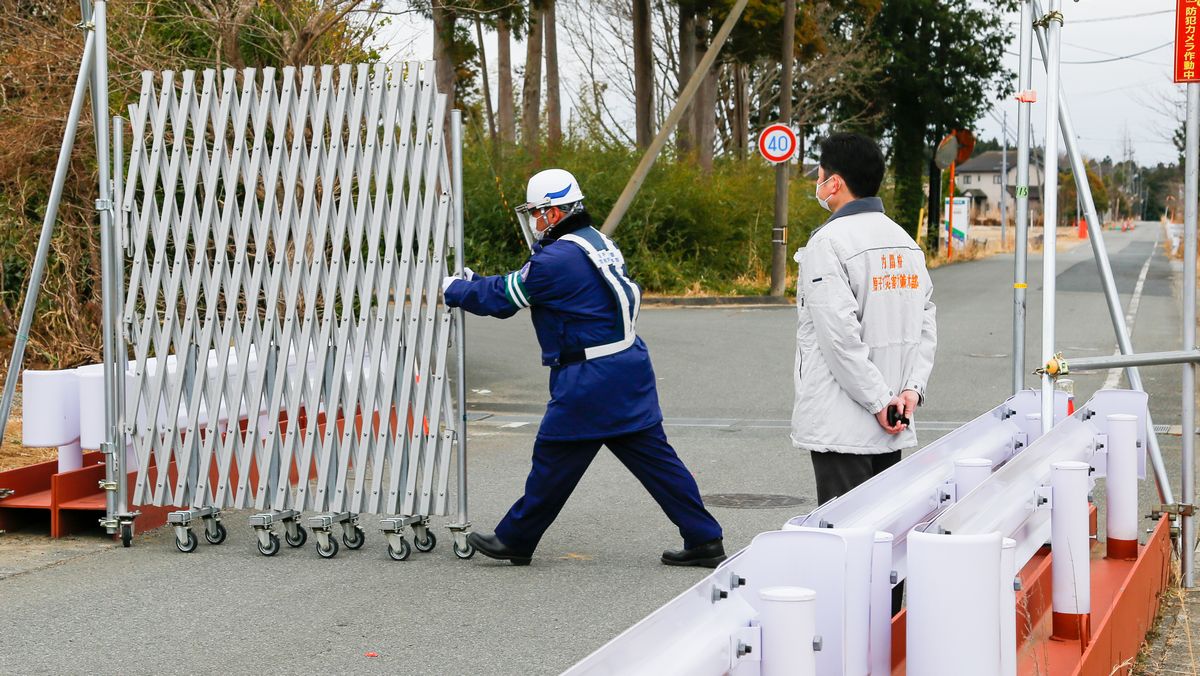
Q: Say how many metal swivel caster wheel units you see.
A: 10